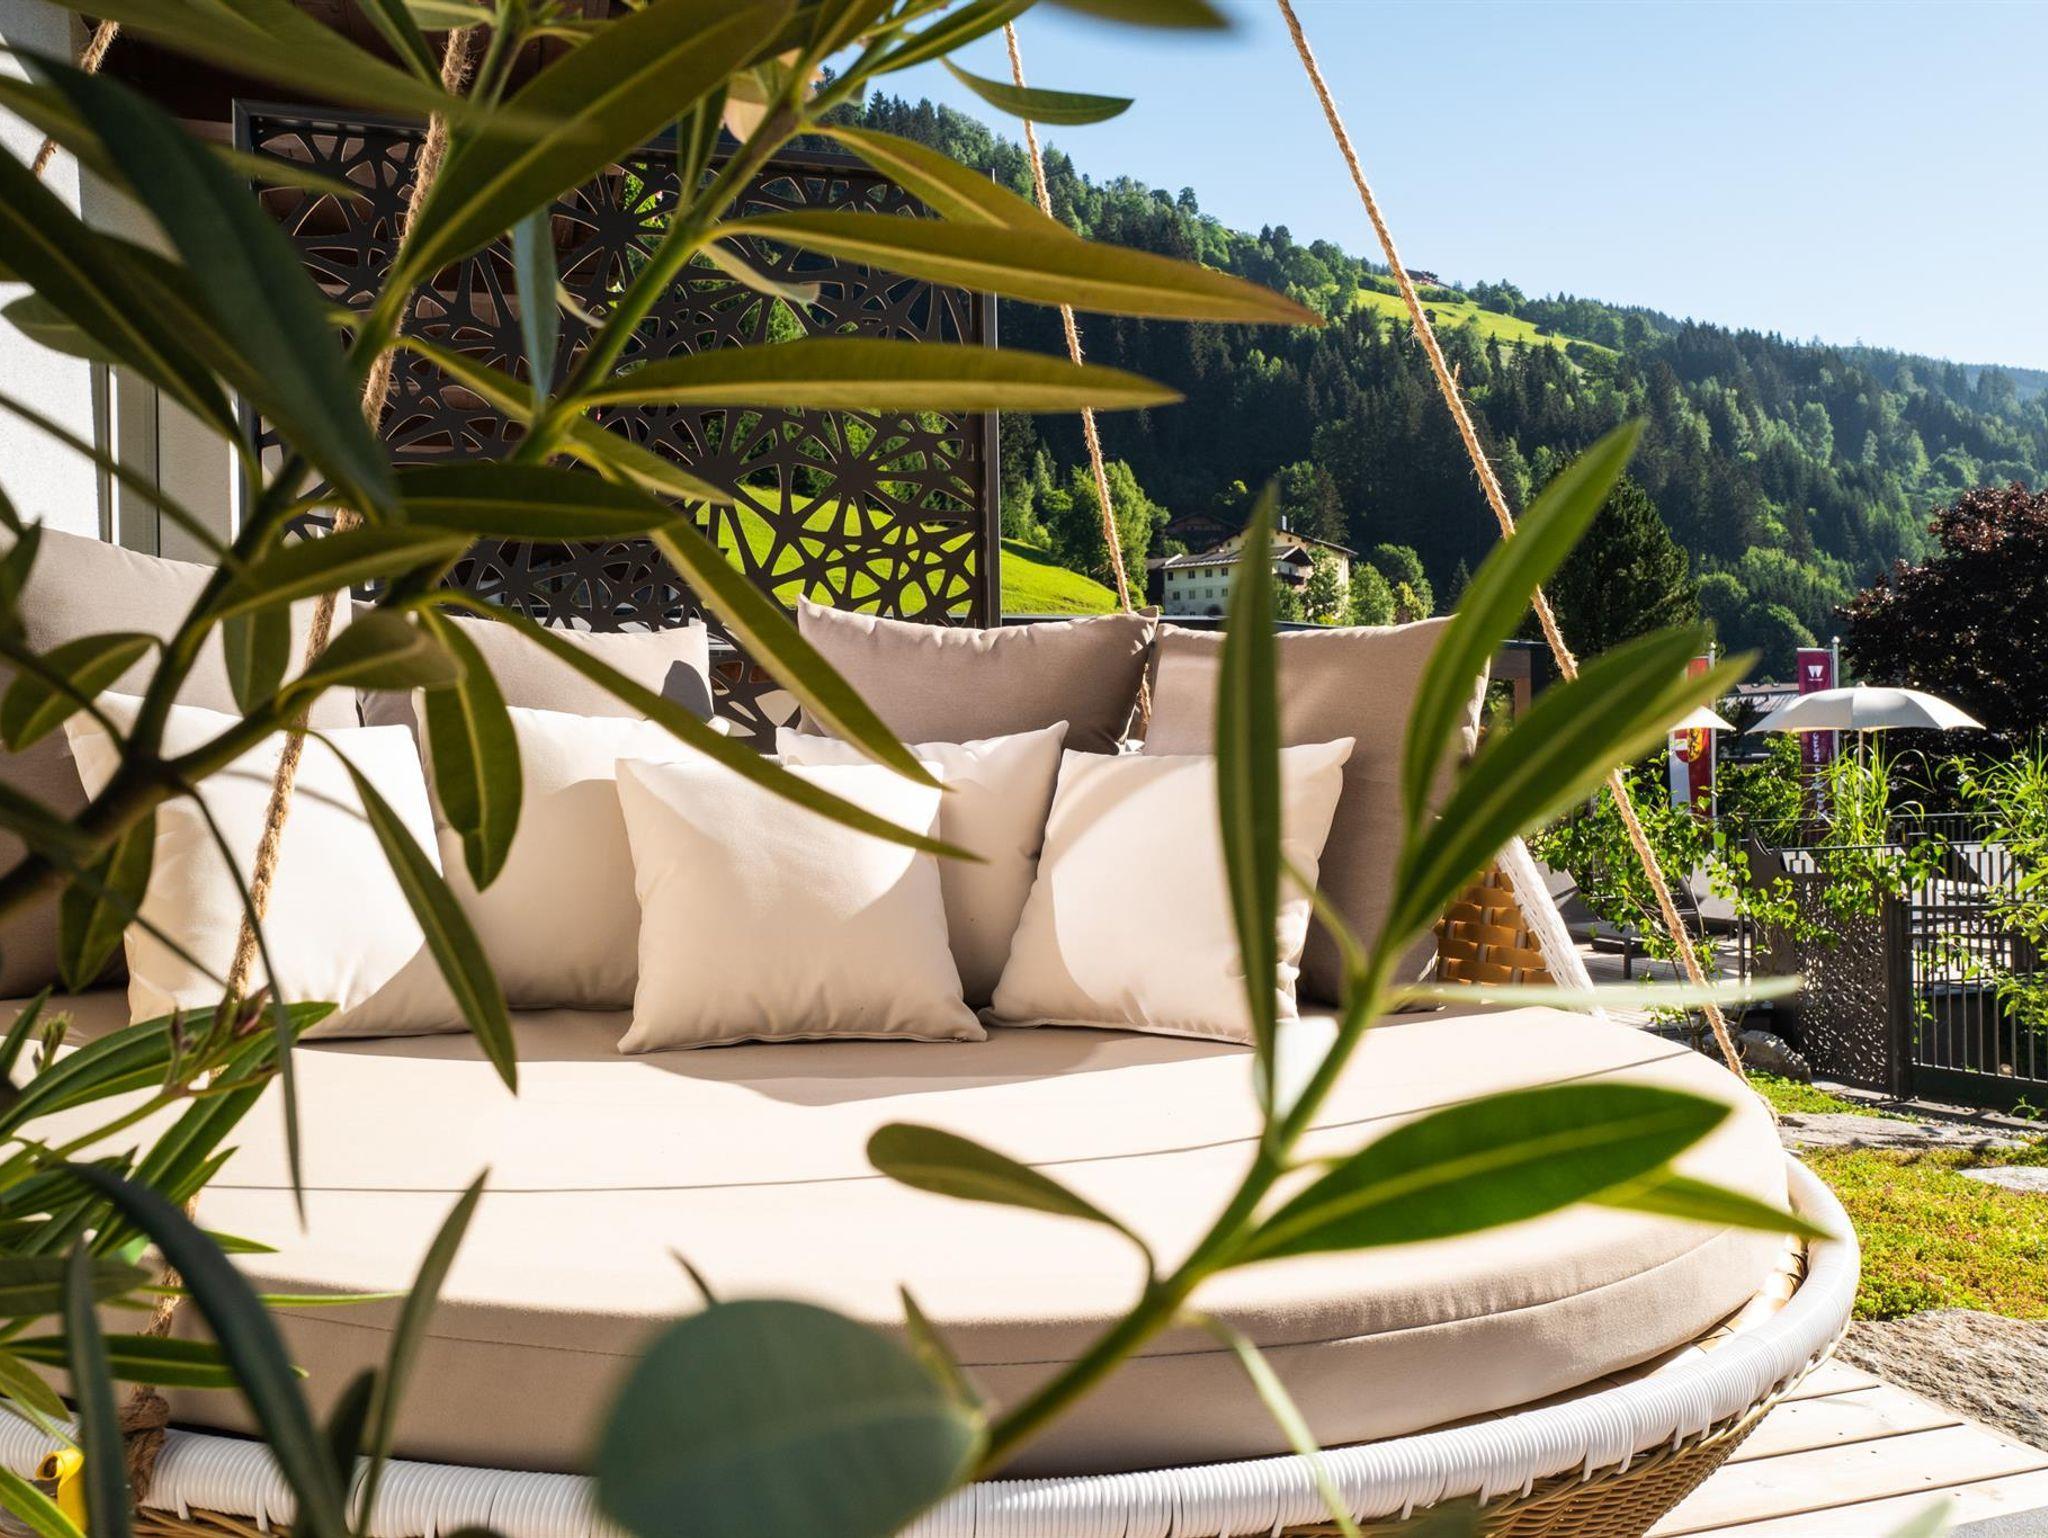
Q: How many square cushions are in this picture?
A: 9